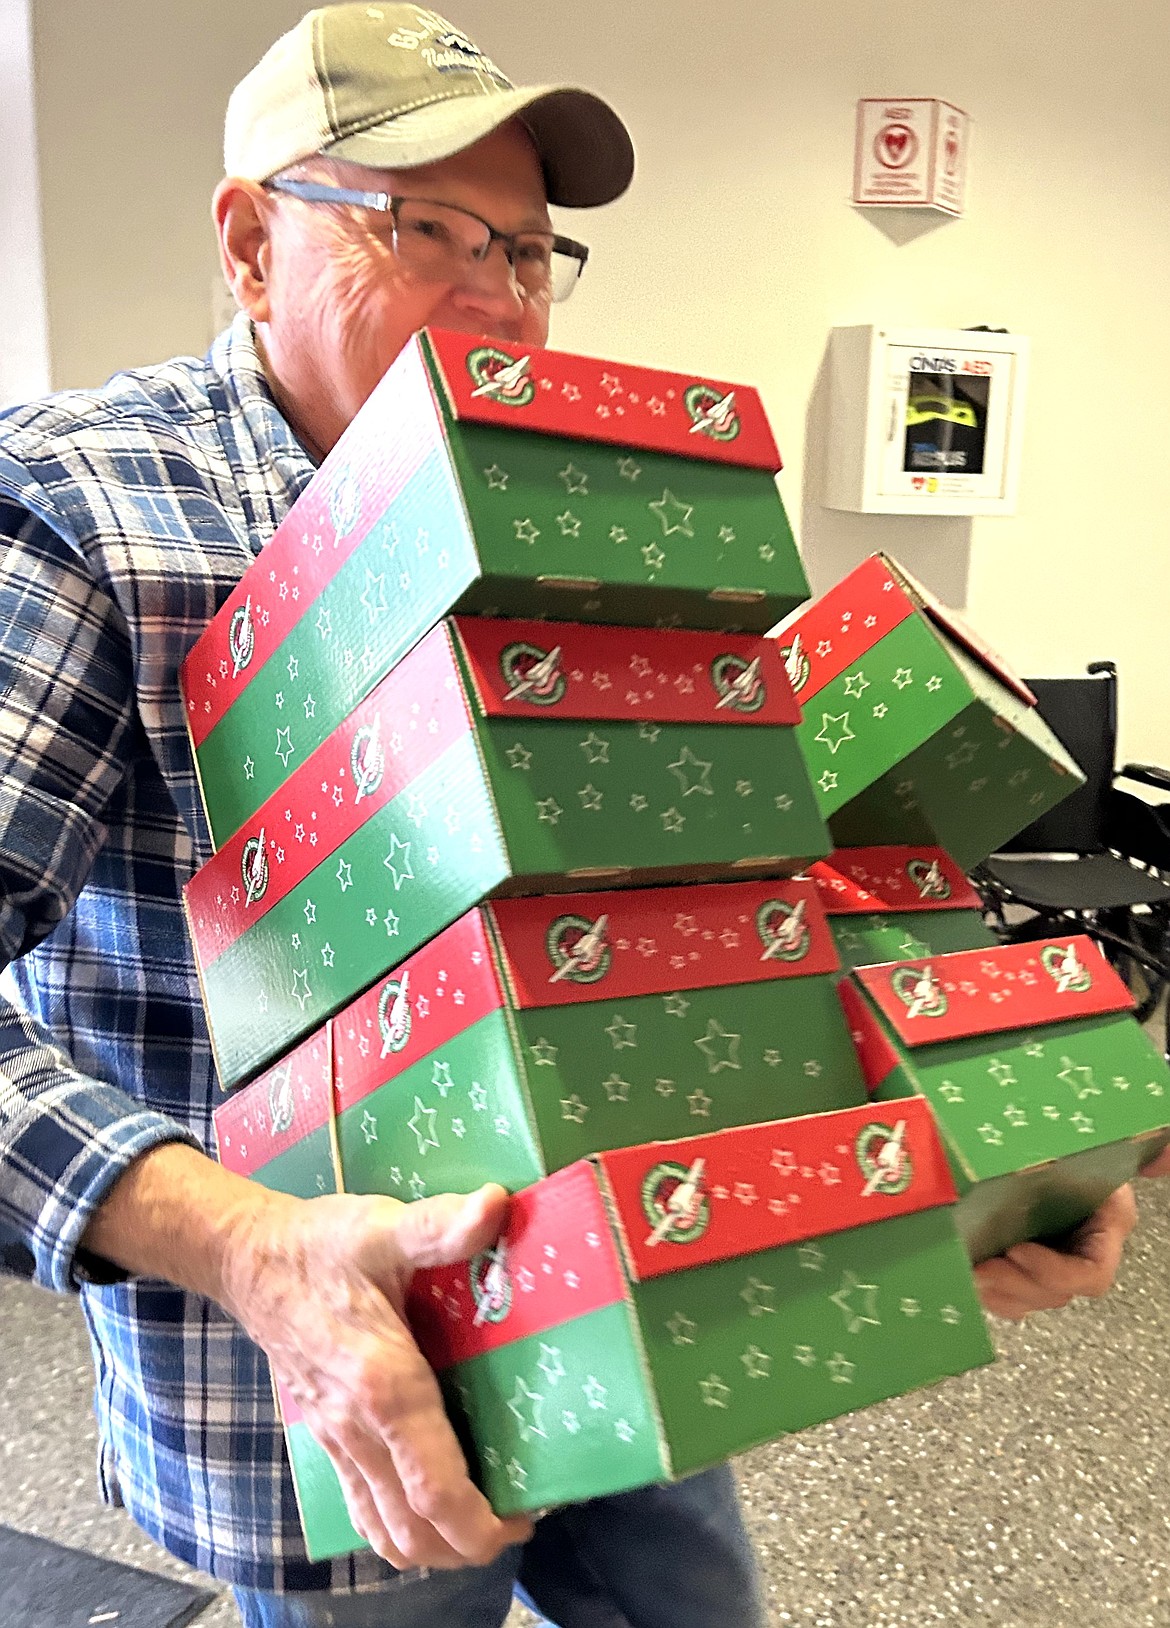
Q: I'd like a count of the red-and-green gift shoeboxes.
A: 7